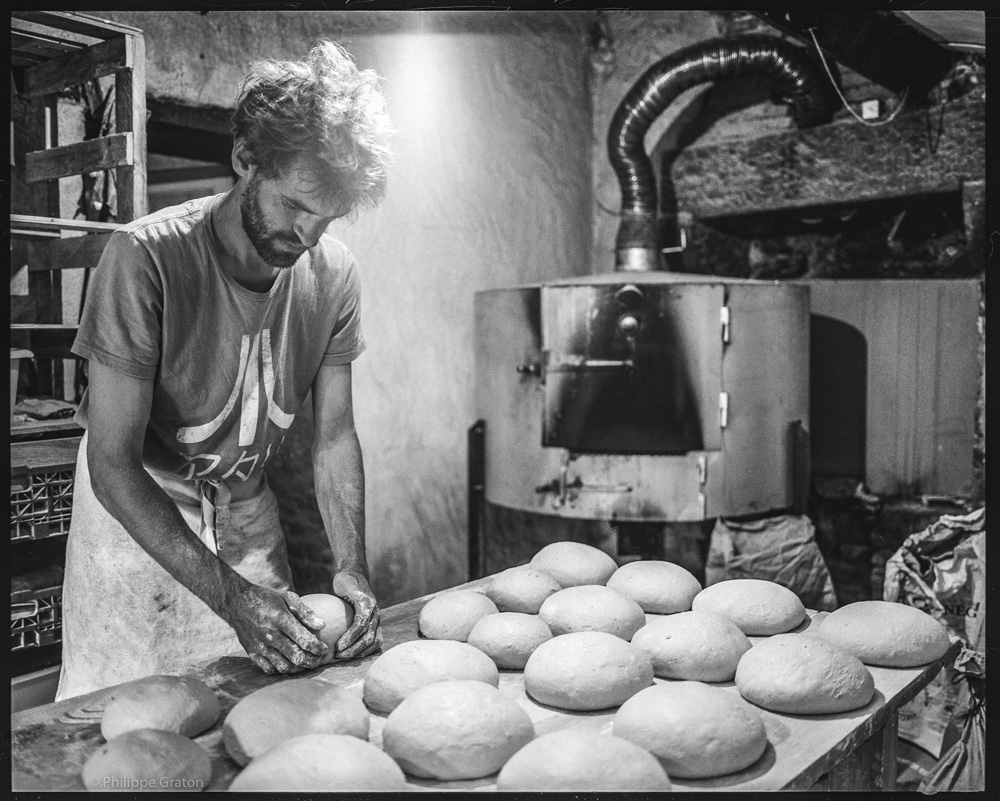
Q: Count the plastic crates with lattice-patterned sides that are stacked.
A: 2